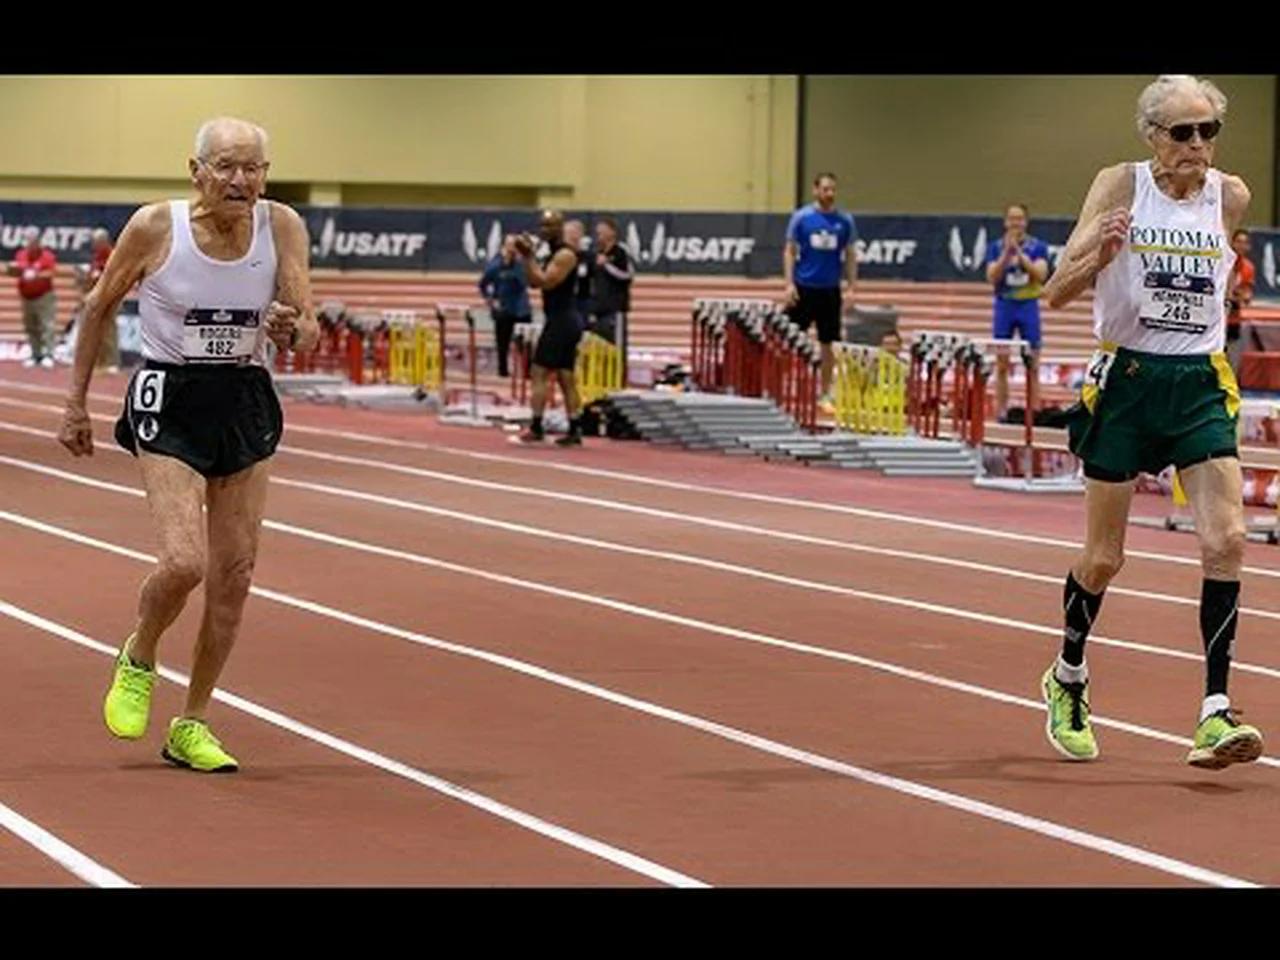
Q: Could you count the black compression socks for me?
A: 2